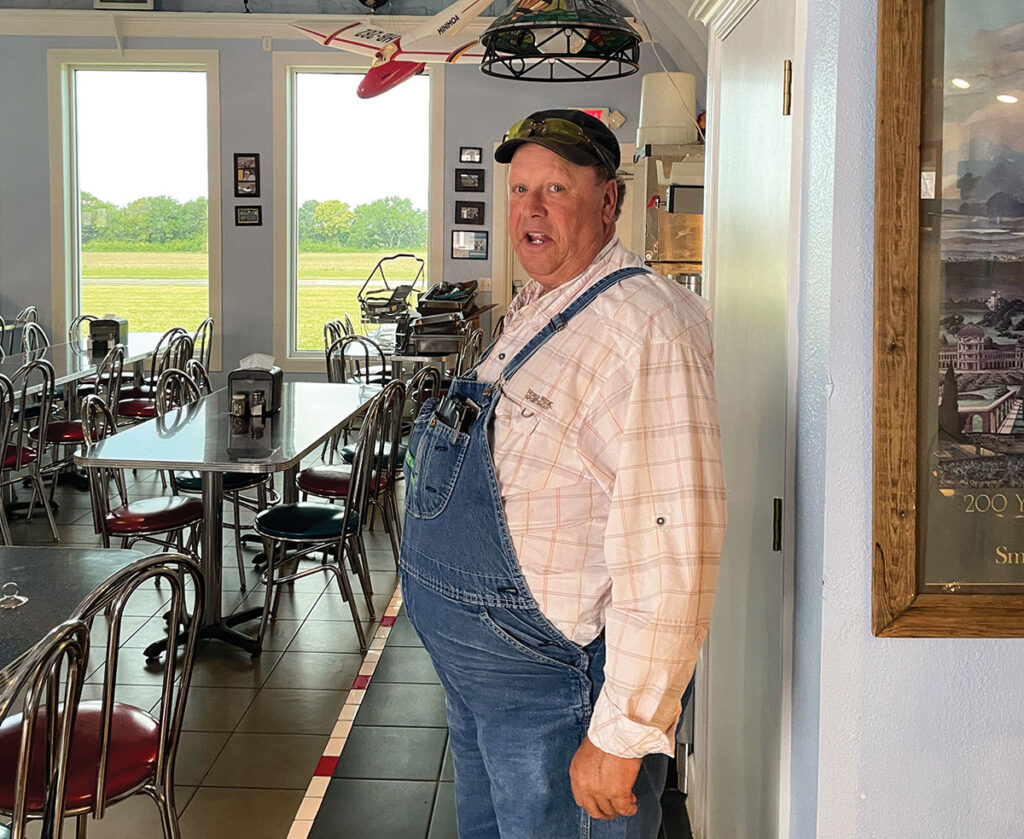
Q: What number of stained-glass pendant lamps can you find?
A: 1